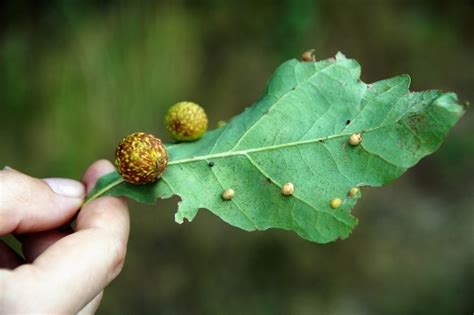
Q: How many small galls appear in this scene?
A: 5